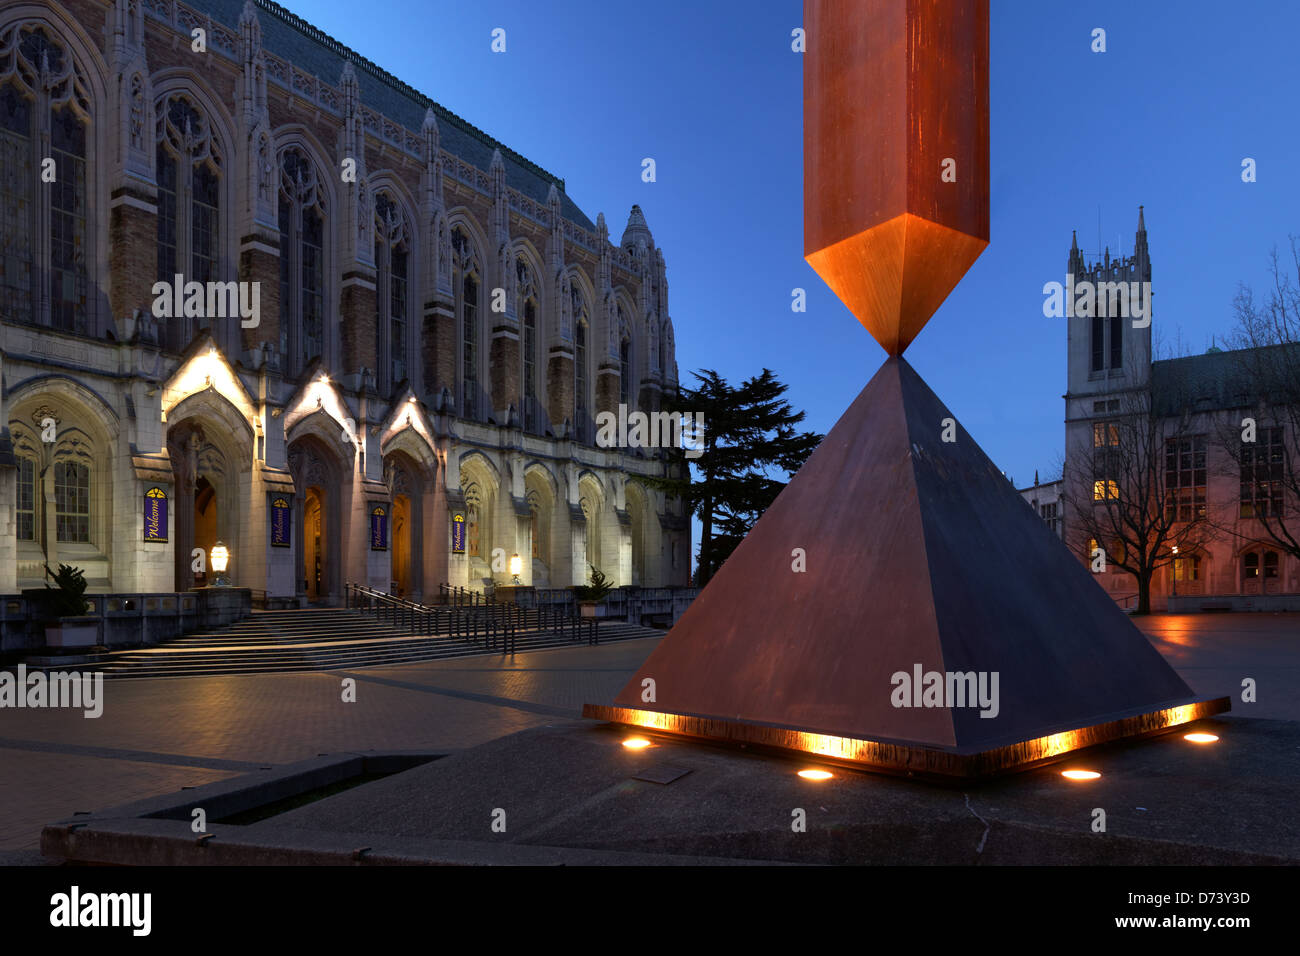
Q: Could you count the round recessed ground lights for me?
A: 4